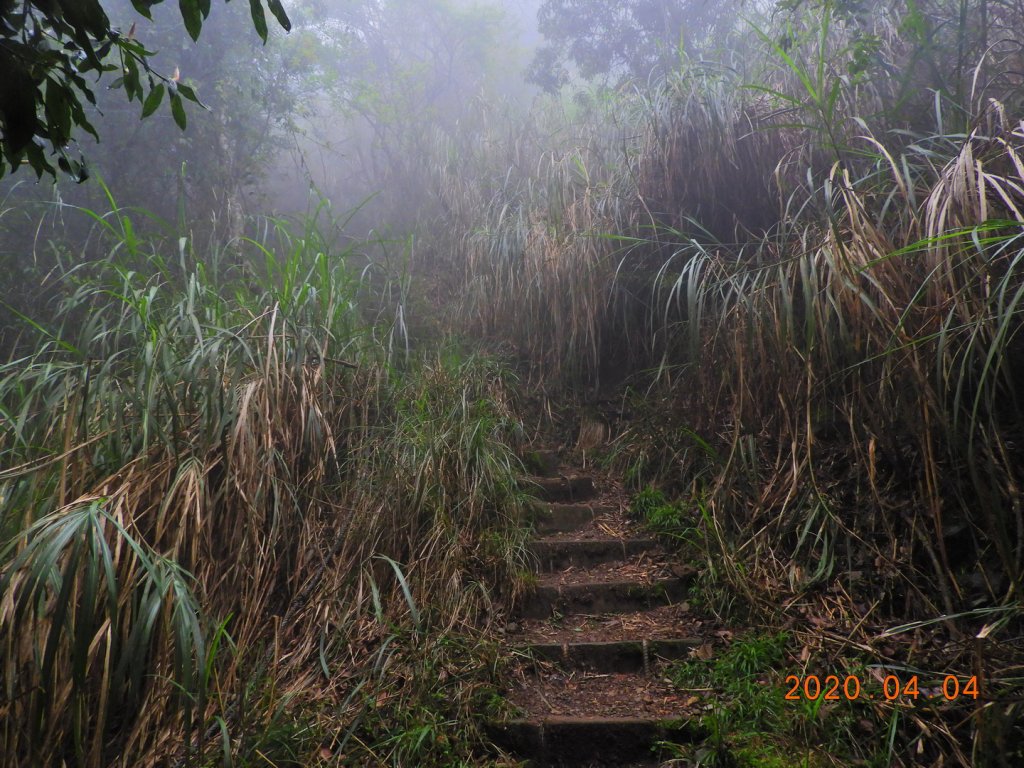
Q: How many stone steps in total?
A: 7